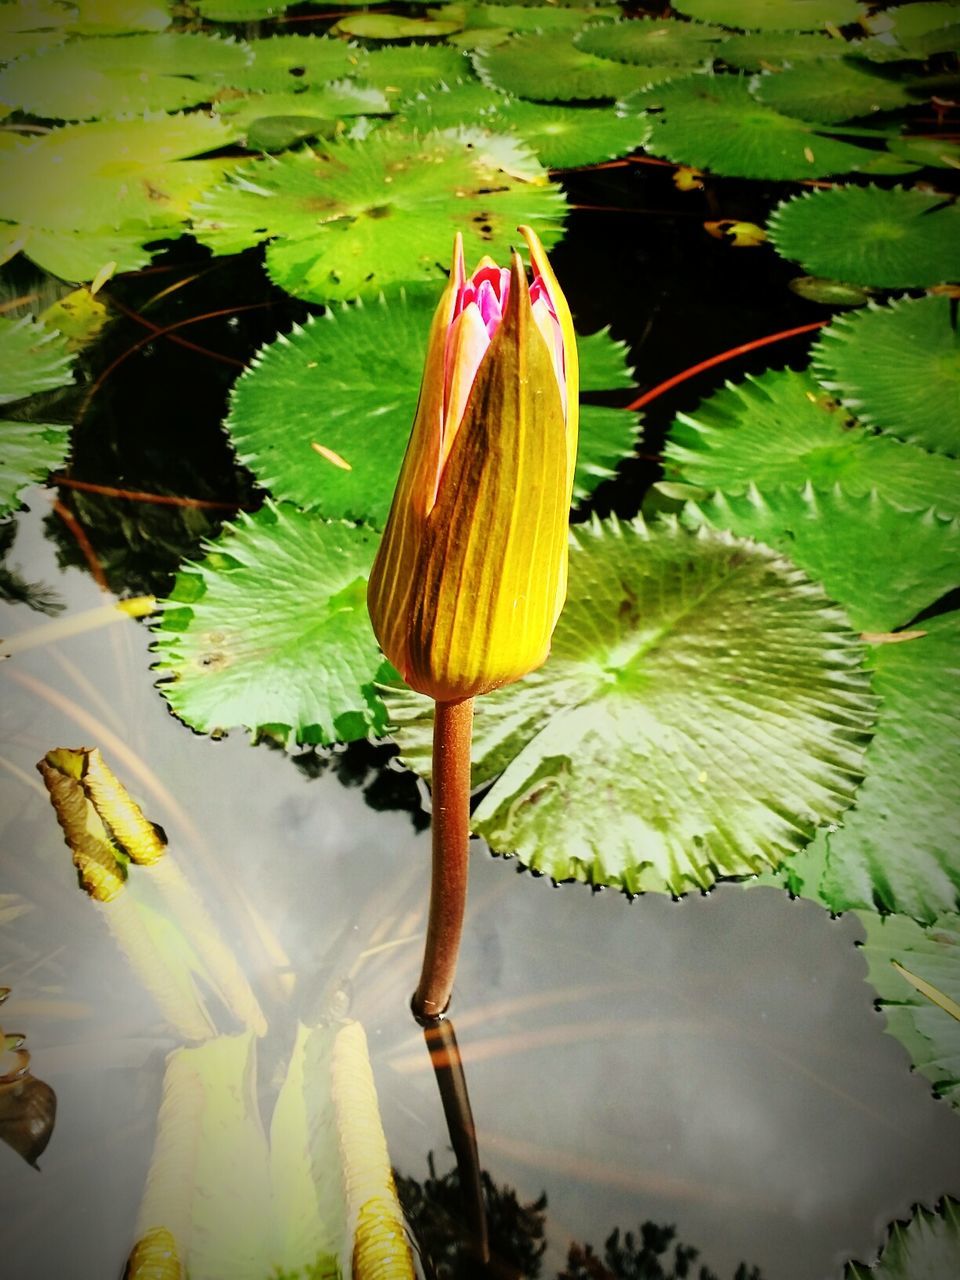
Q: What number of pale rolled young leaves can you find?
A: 2